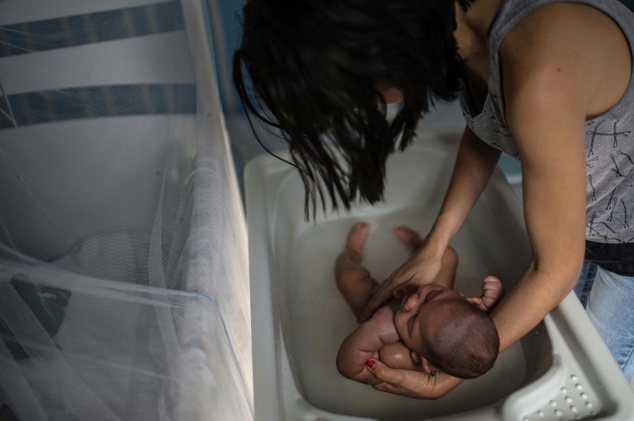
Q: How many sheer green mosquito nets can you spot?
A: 0